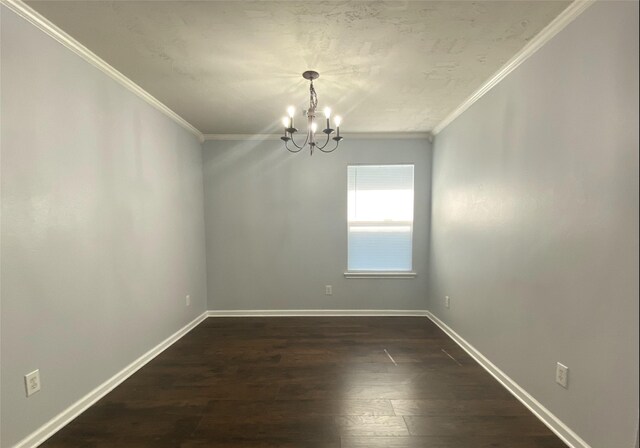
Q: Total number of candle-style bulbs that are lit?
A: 5